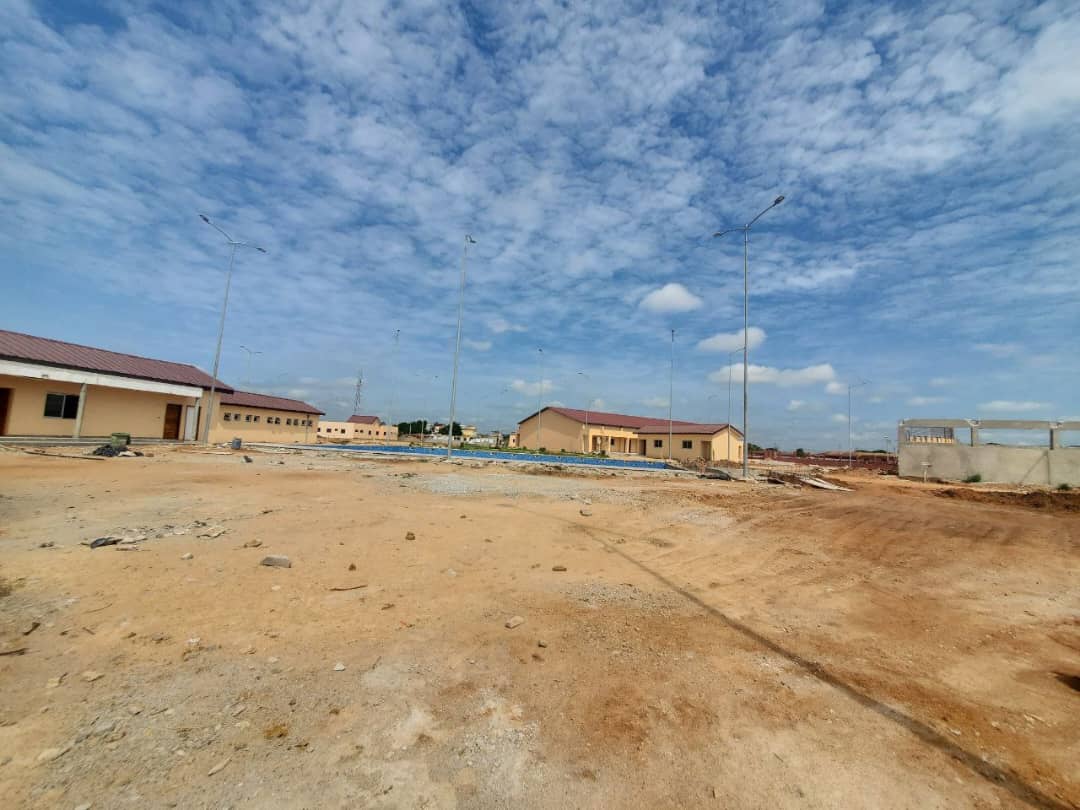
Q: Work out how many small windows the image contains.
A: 10